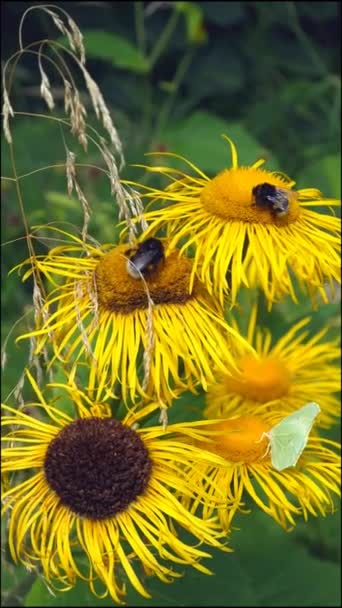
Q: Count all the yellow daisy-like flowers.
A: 5